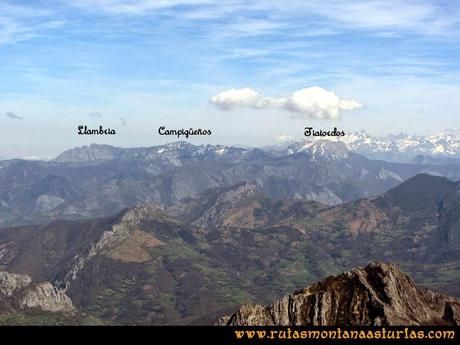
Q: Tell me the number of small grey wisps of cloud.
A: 3